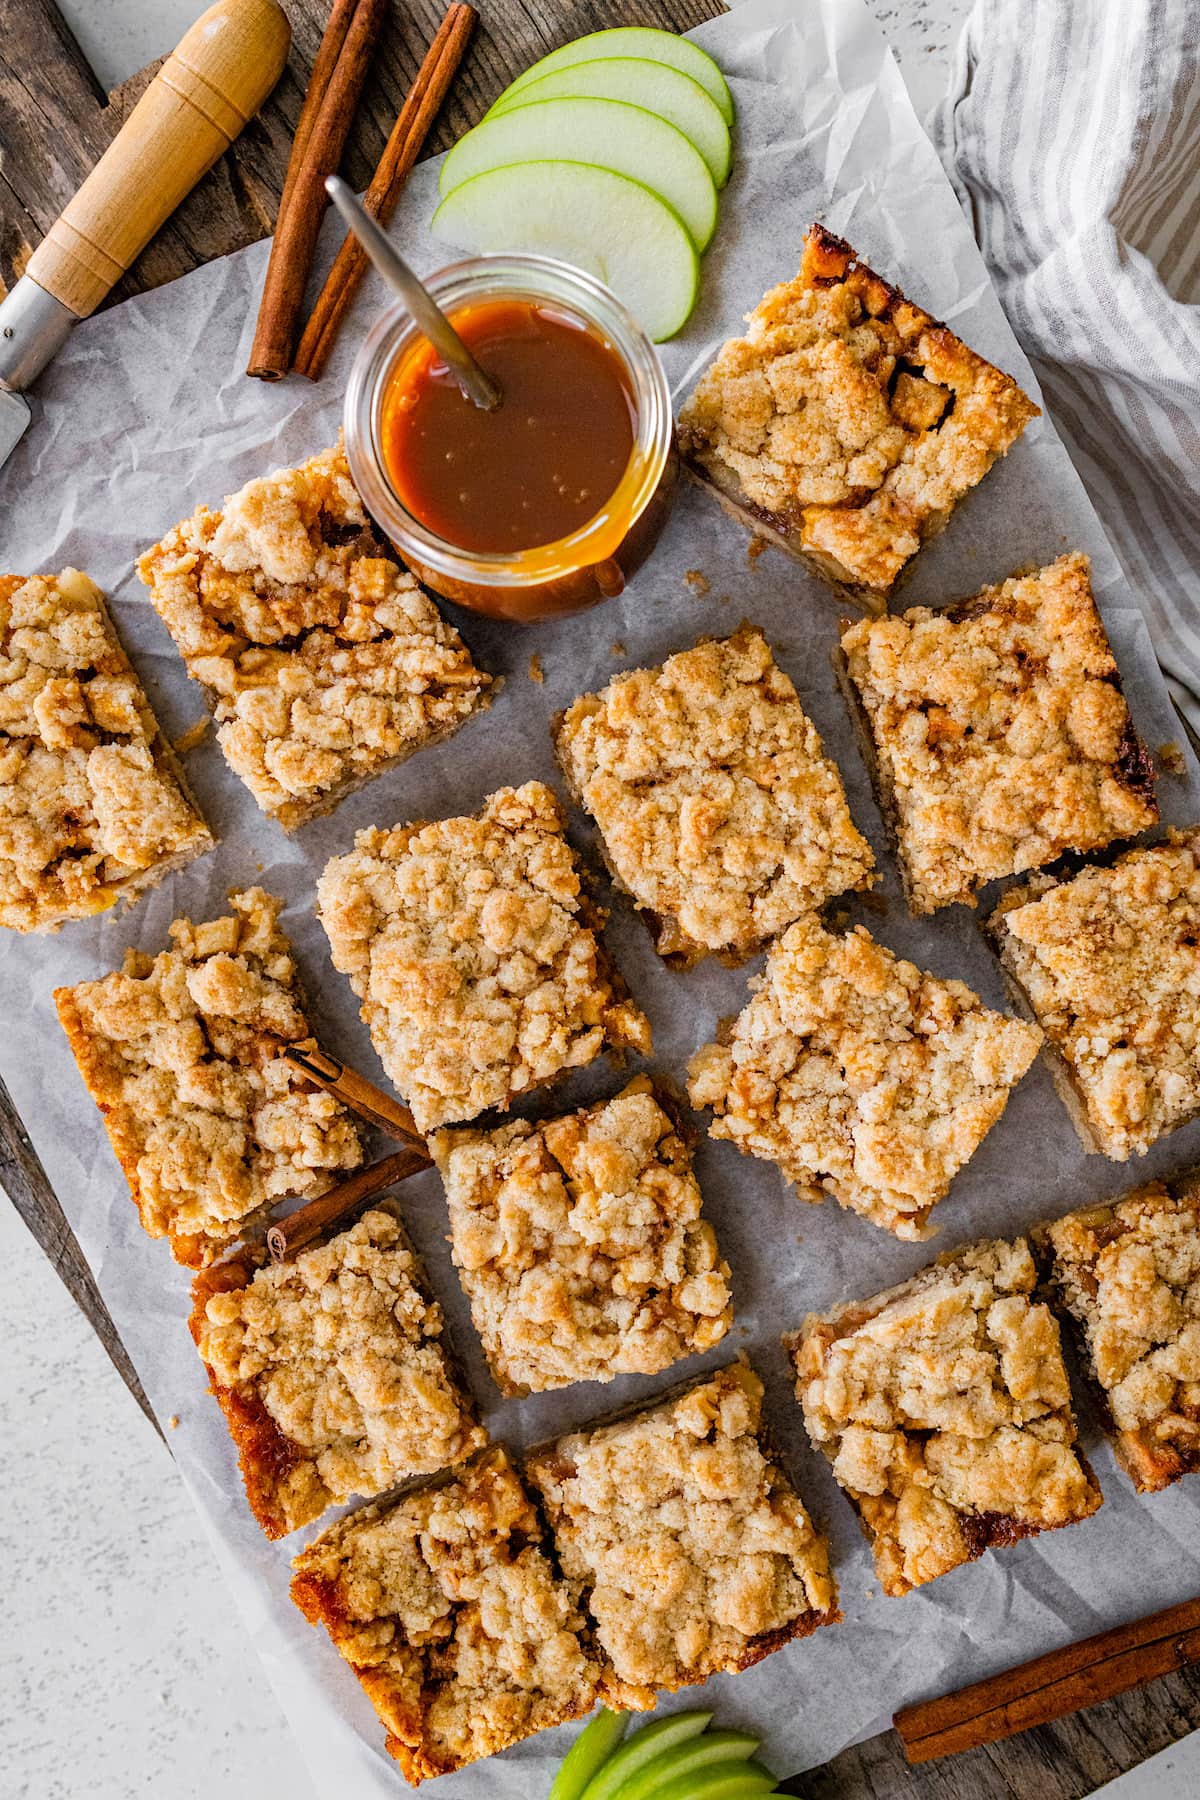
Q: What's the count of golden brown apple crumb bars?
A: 15